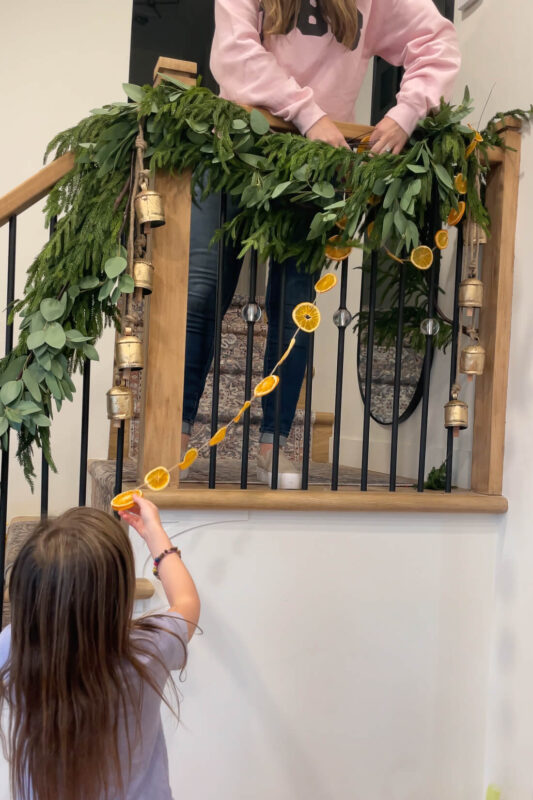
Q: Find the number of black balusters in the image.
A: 13